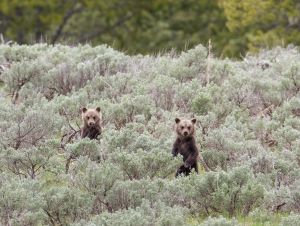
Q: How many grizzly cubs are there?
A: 2